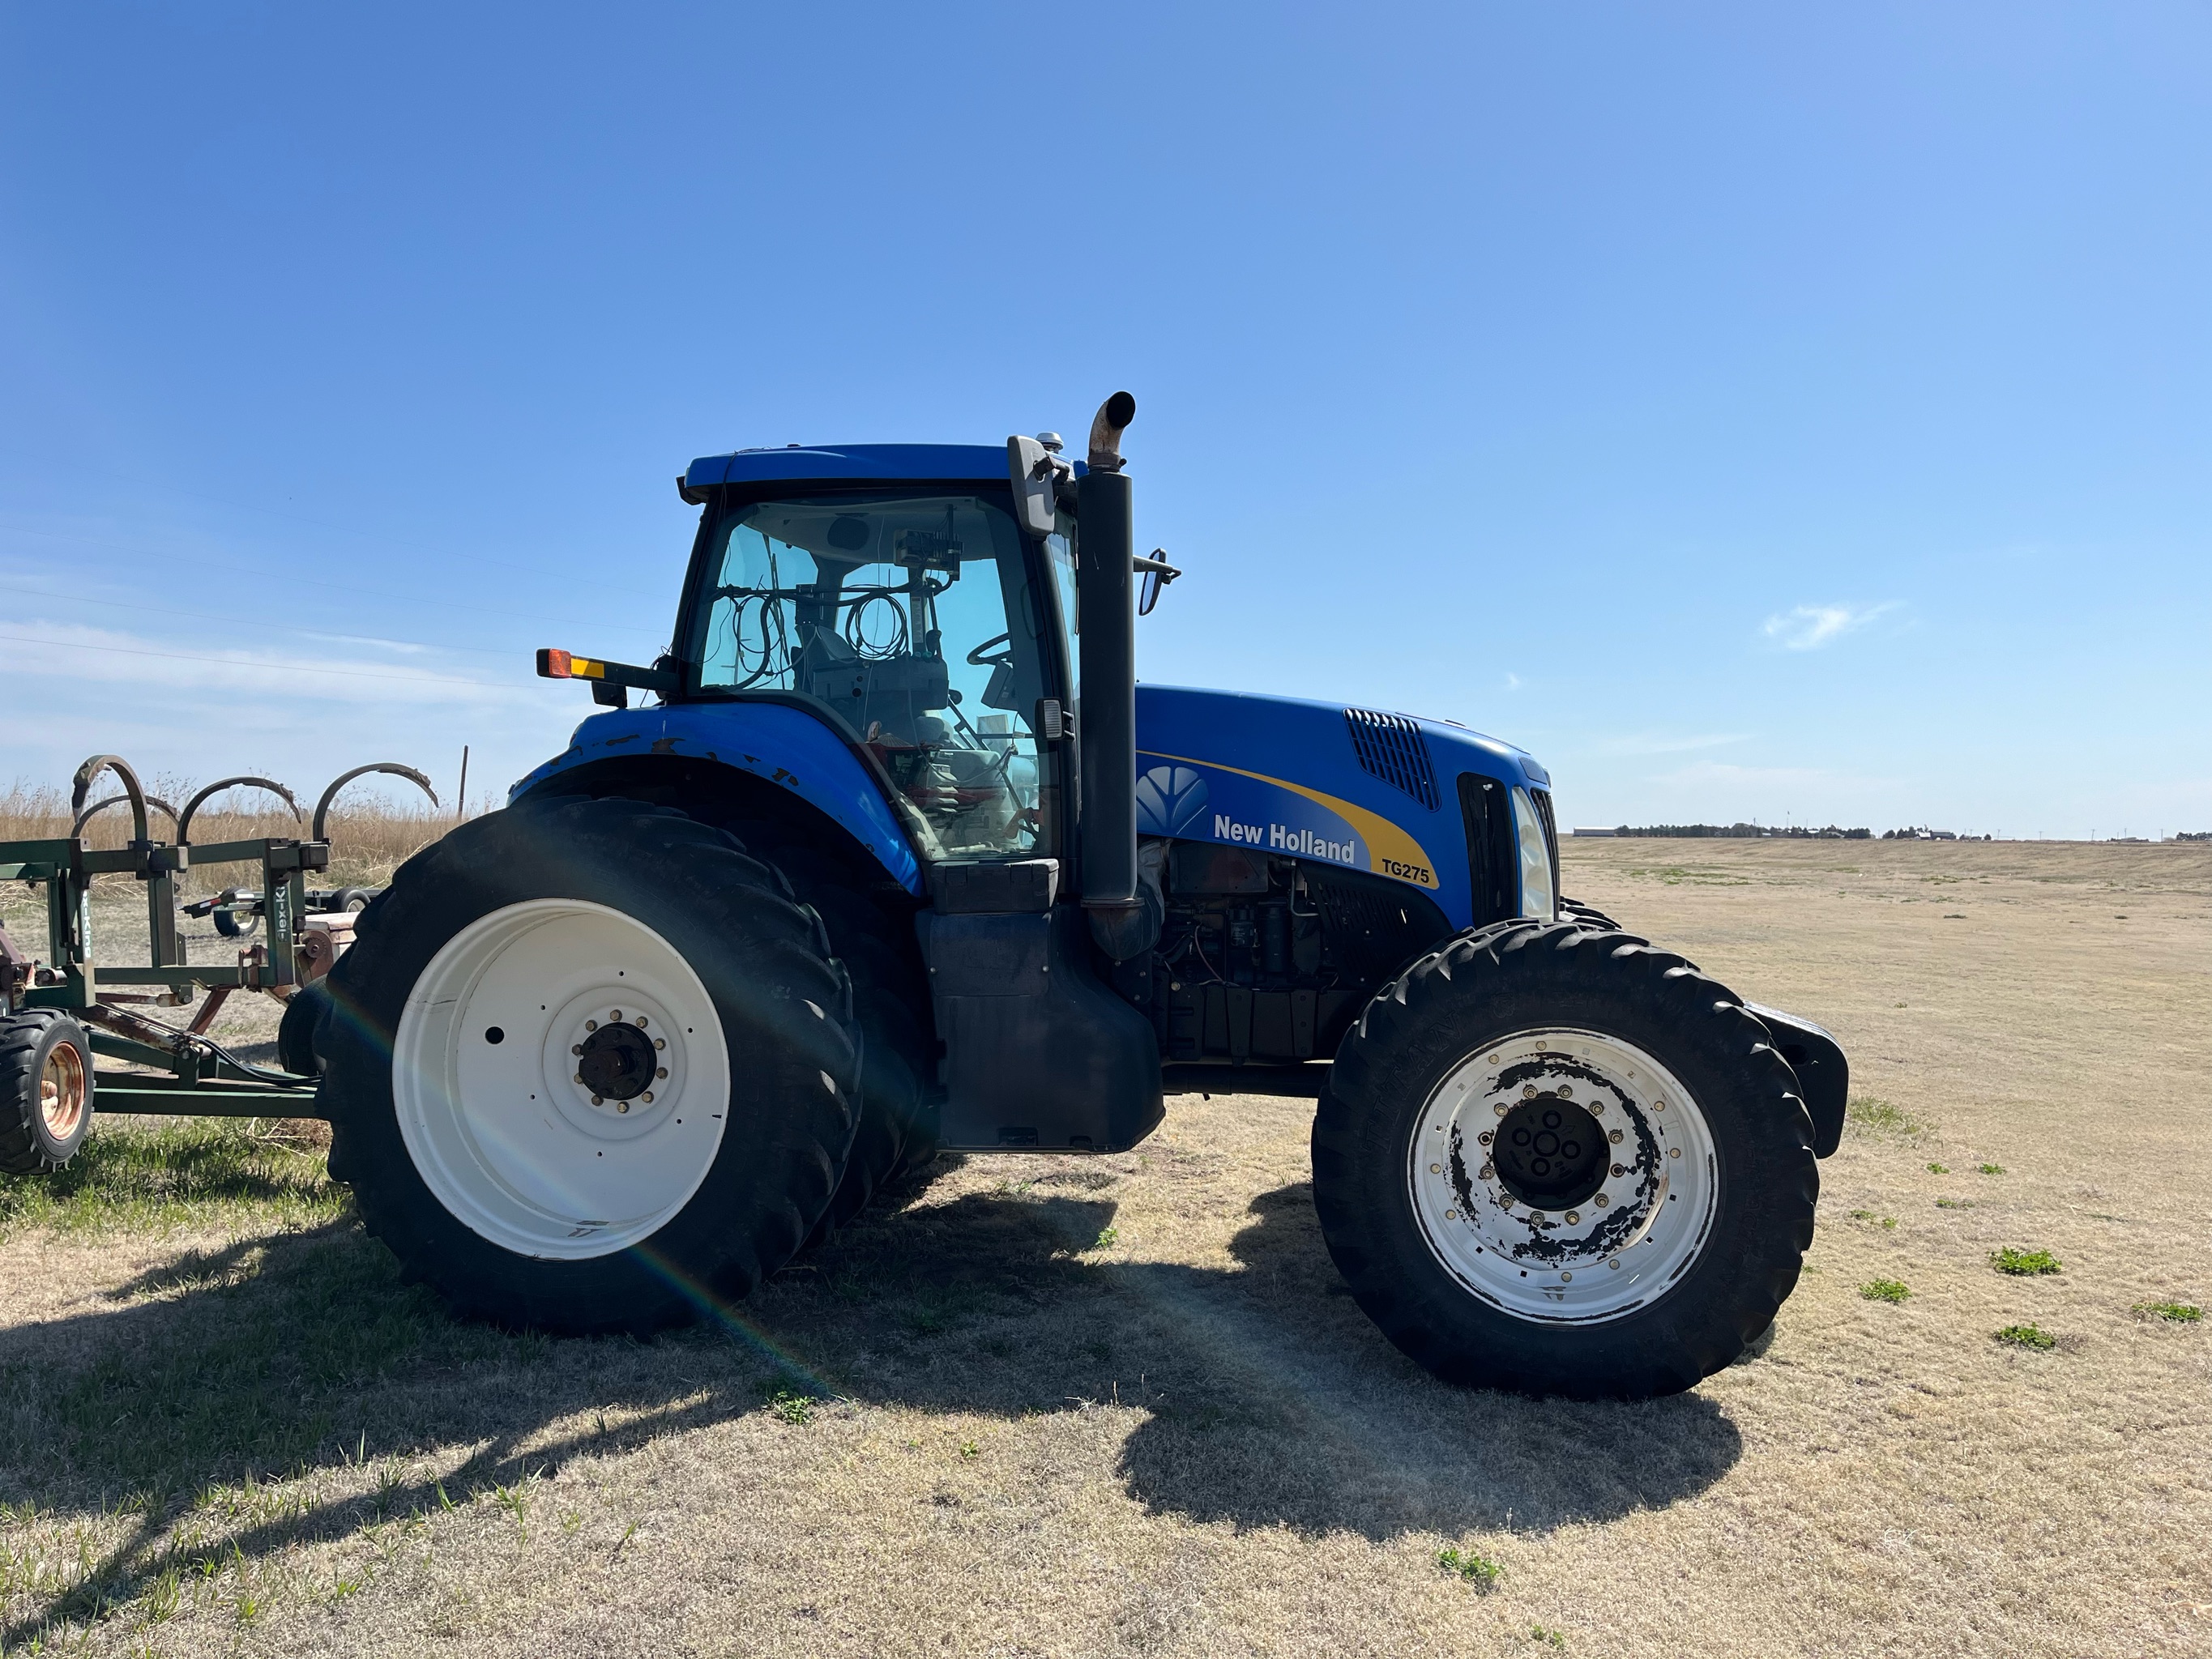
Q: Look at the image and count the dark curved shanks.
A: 4